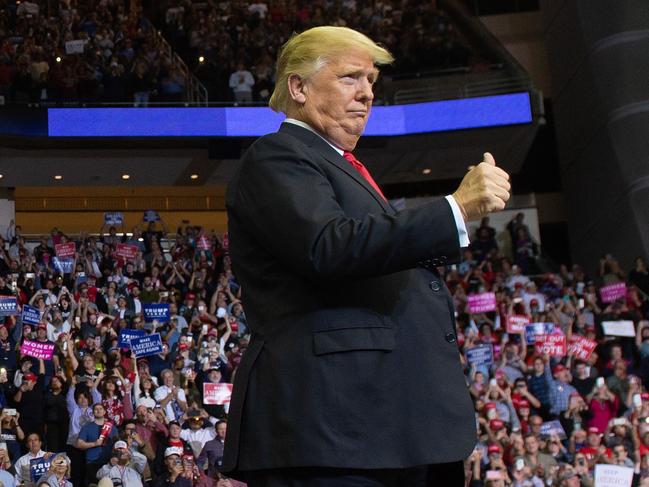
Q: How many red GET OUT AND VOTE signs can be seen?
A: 2